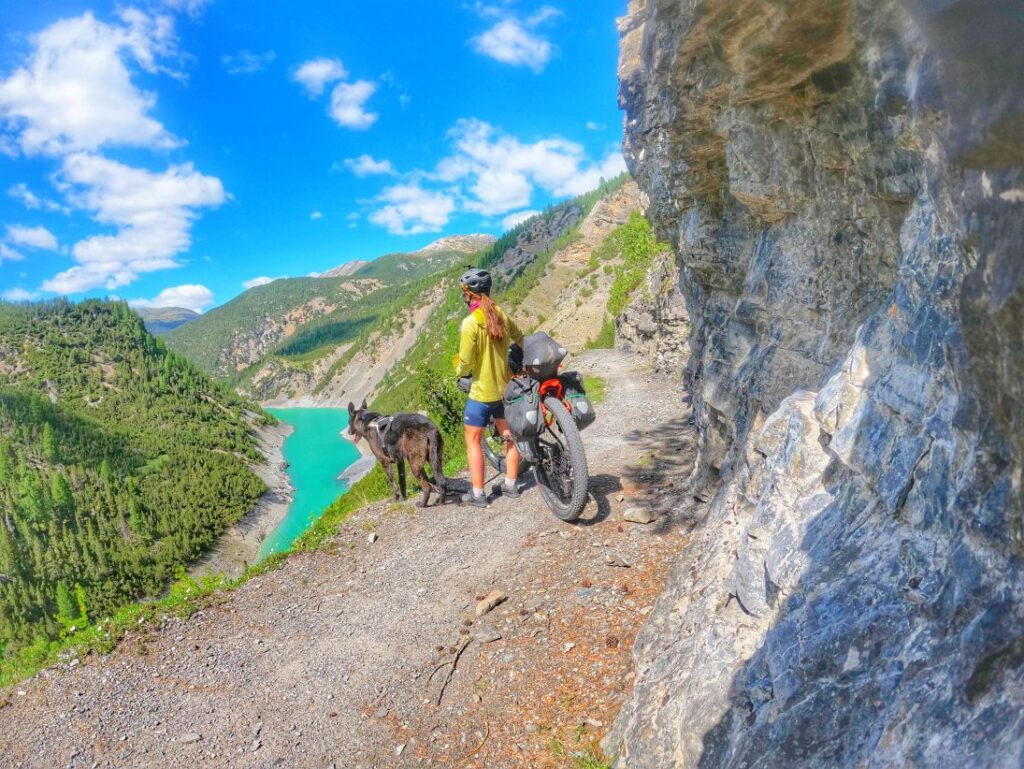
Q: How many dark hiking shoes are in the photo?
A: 2